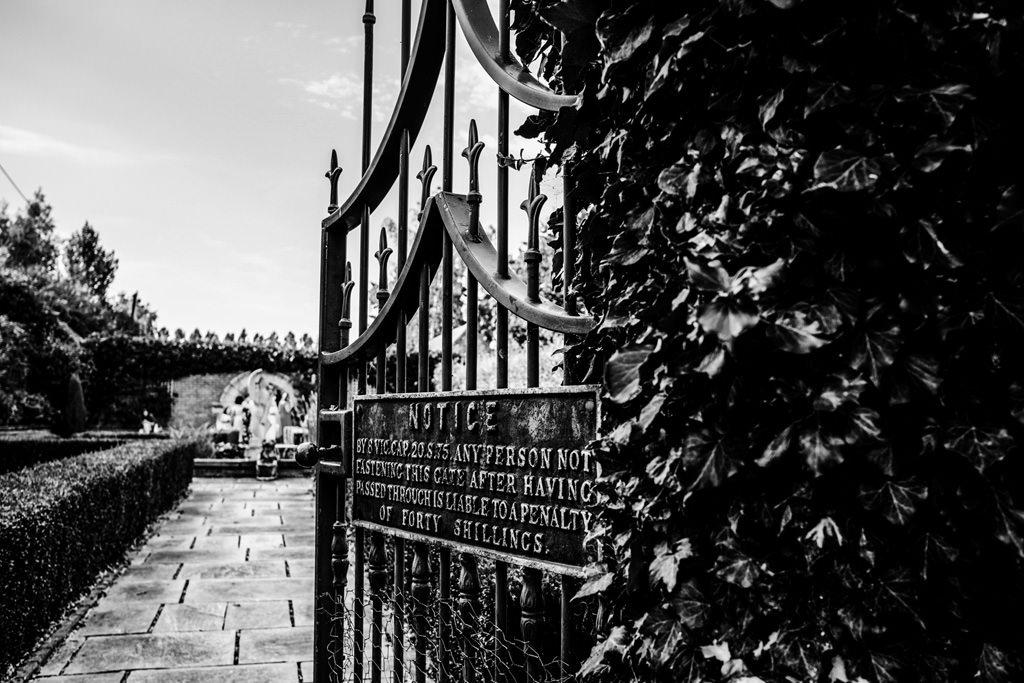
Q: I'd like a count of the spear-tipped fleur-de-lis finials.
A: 6